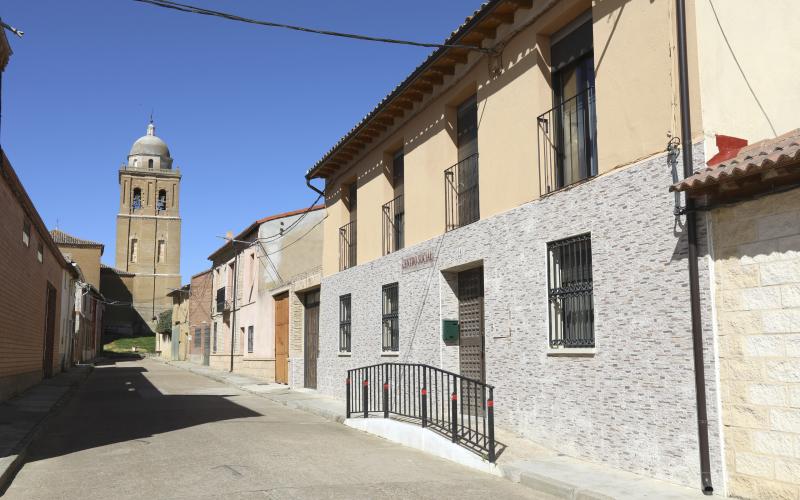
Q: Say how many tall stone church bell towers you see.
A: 1